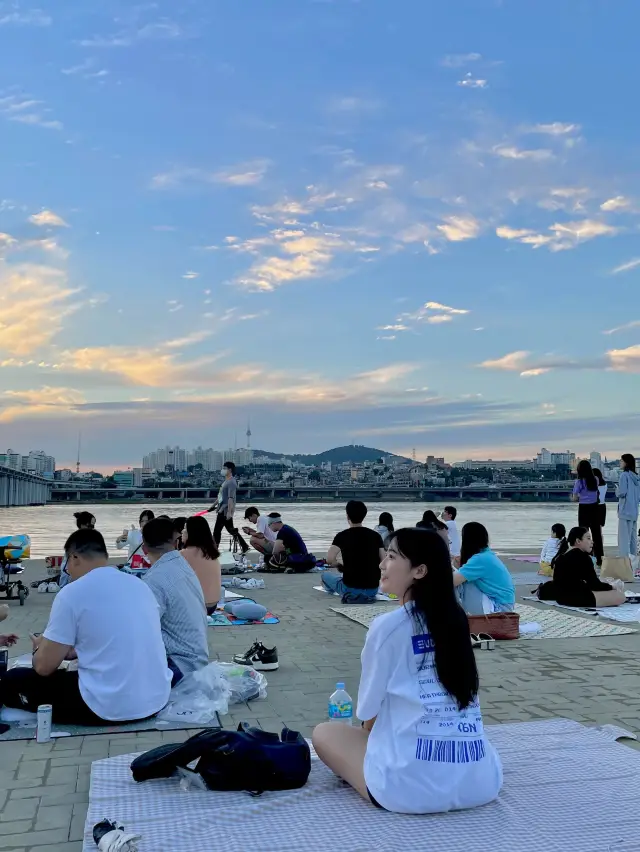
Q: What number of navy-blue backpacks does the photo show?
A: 1